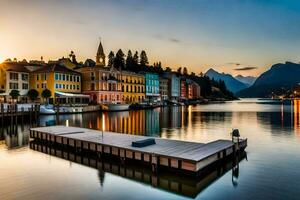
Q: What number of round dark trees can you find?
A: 3